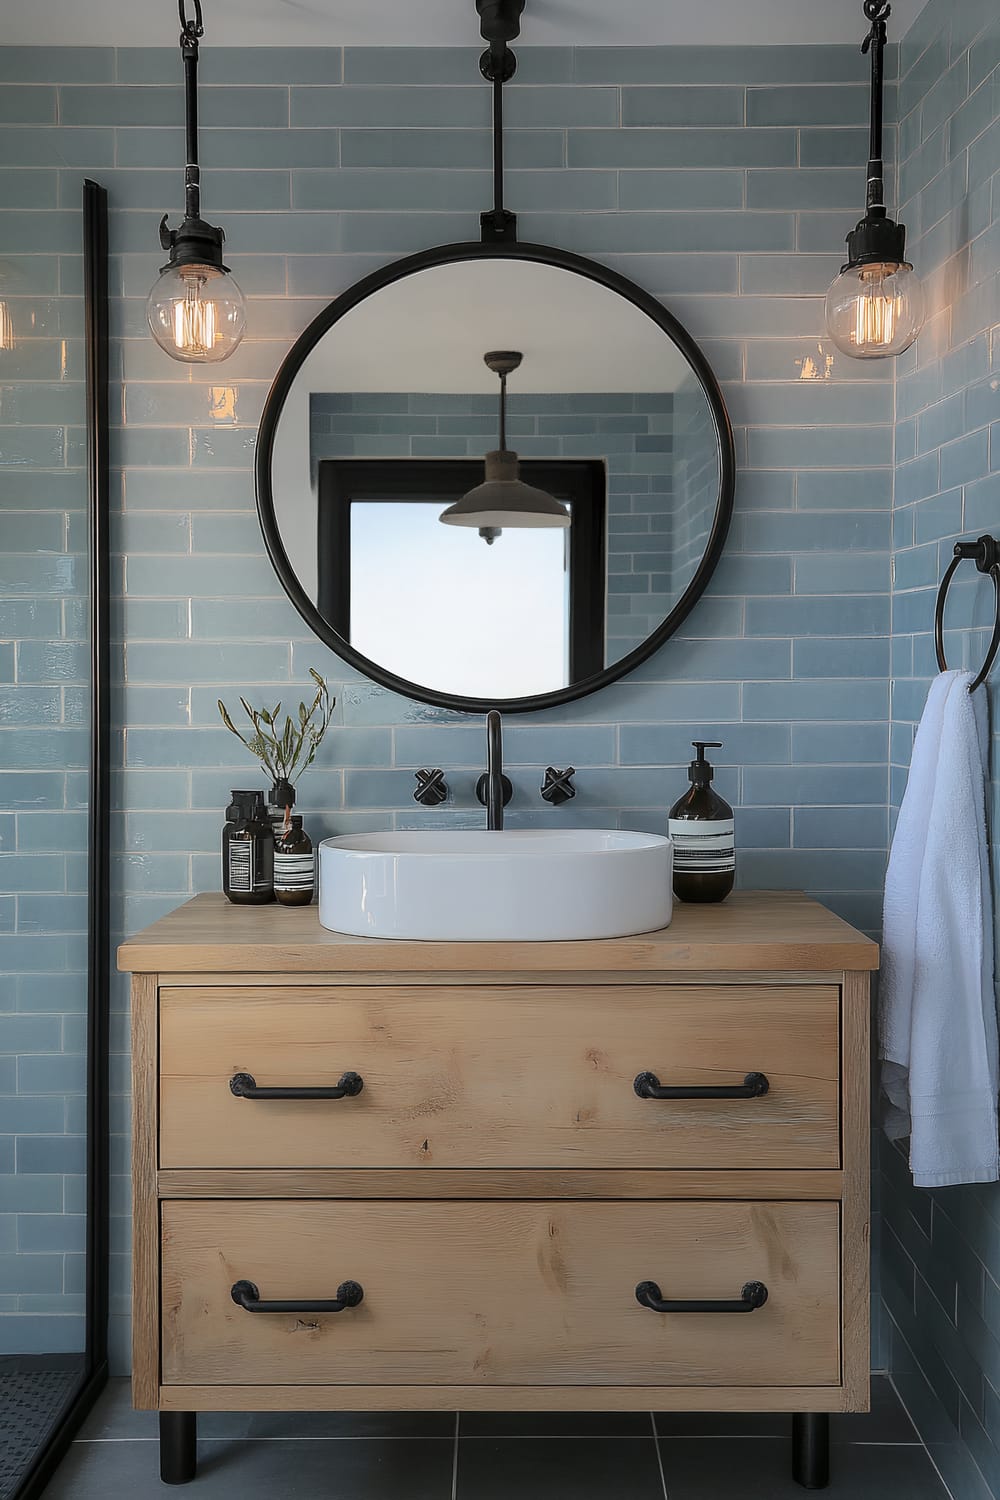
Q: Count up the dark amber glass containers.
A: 4